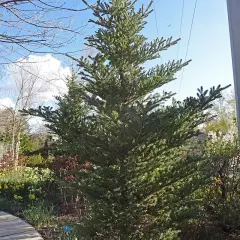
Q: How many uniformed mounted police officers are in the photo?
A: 0